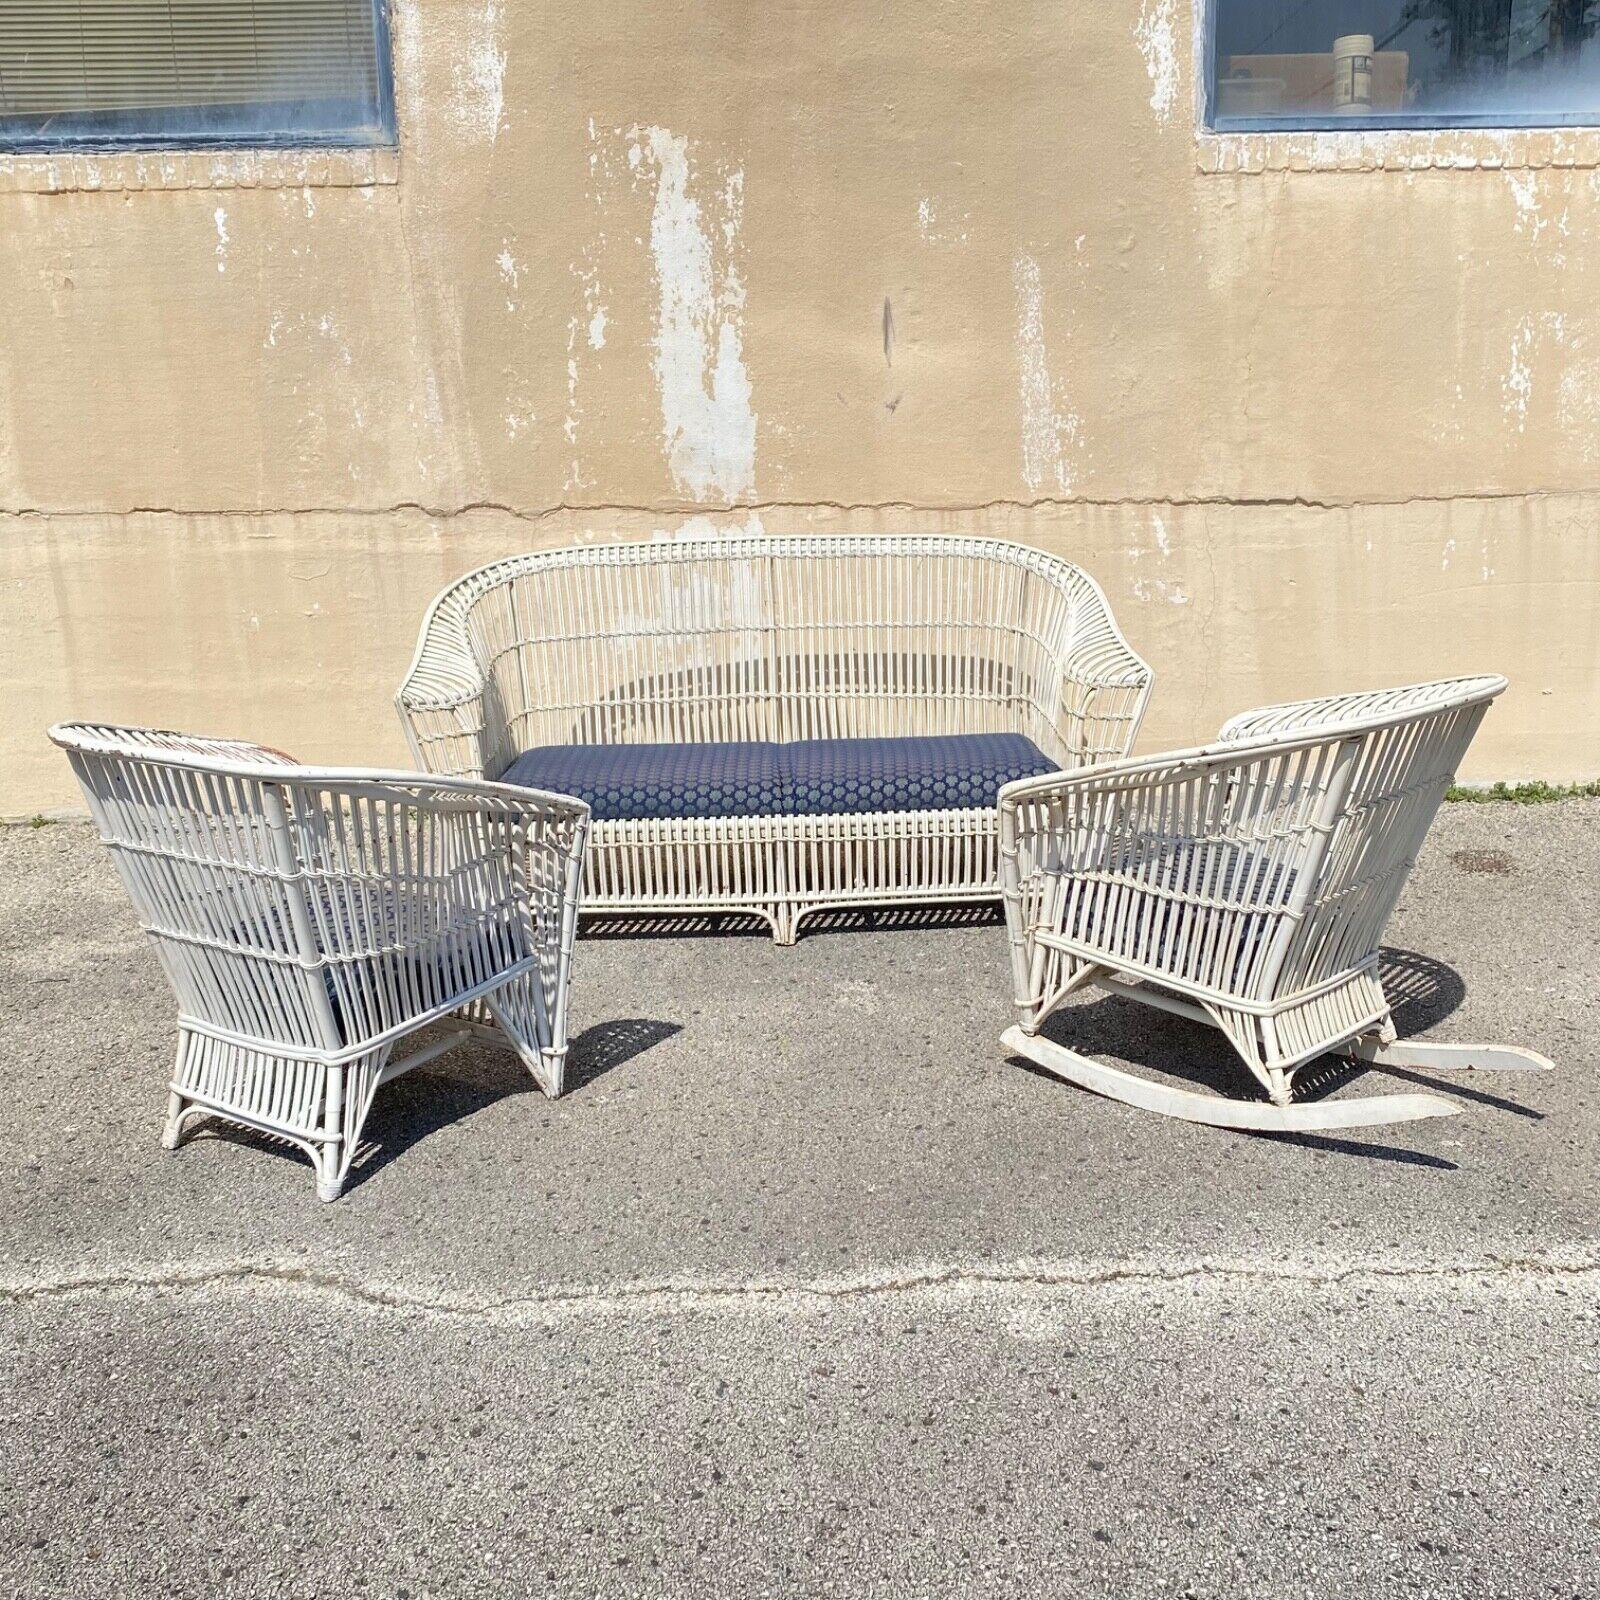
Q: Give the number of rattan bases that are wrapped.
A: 5